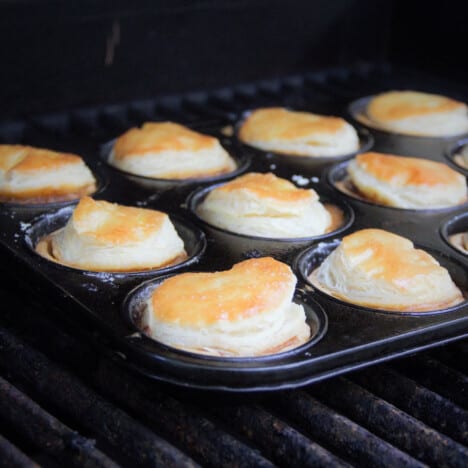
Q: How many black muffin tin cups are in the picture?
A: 11